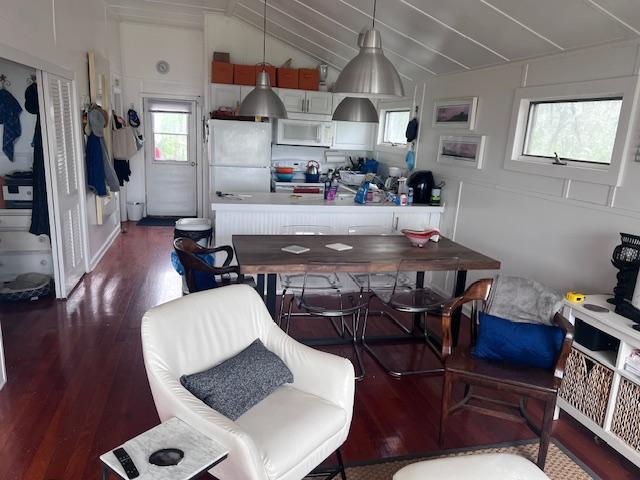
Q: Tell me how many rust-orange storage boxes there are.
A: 5